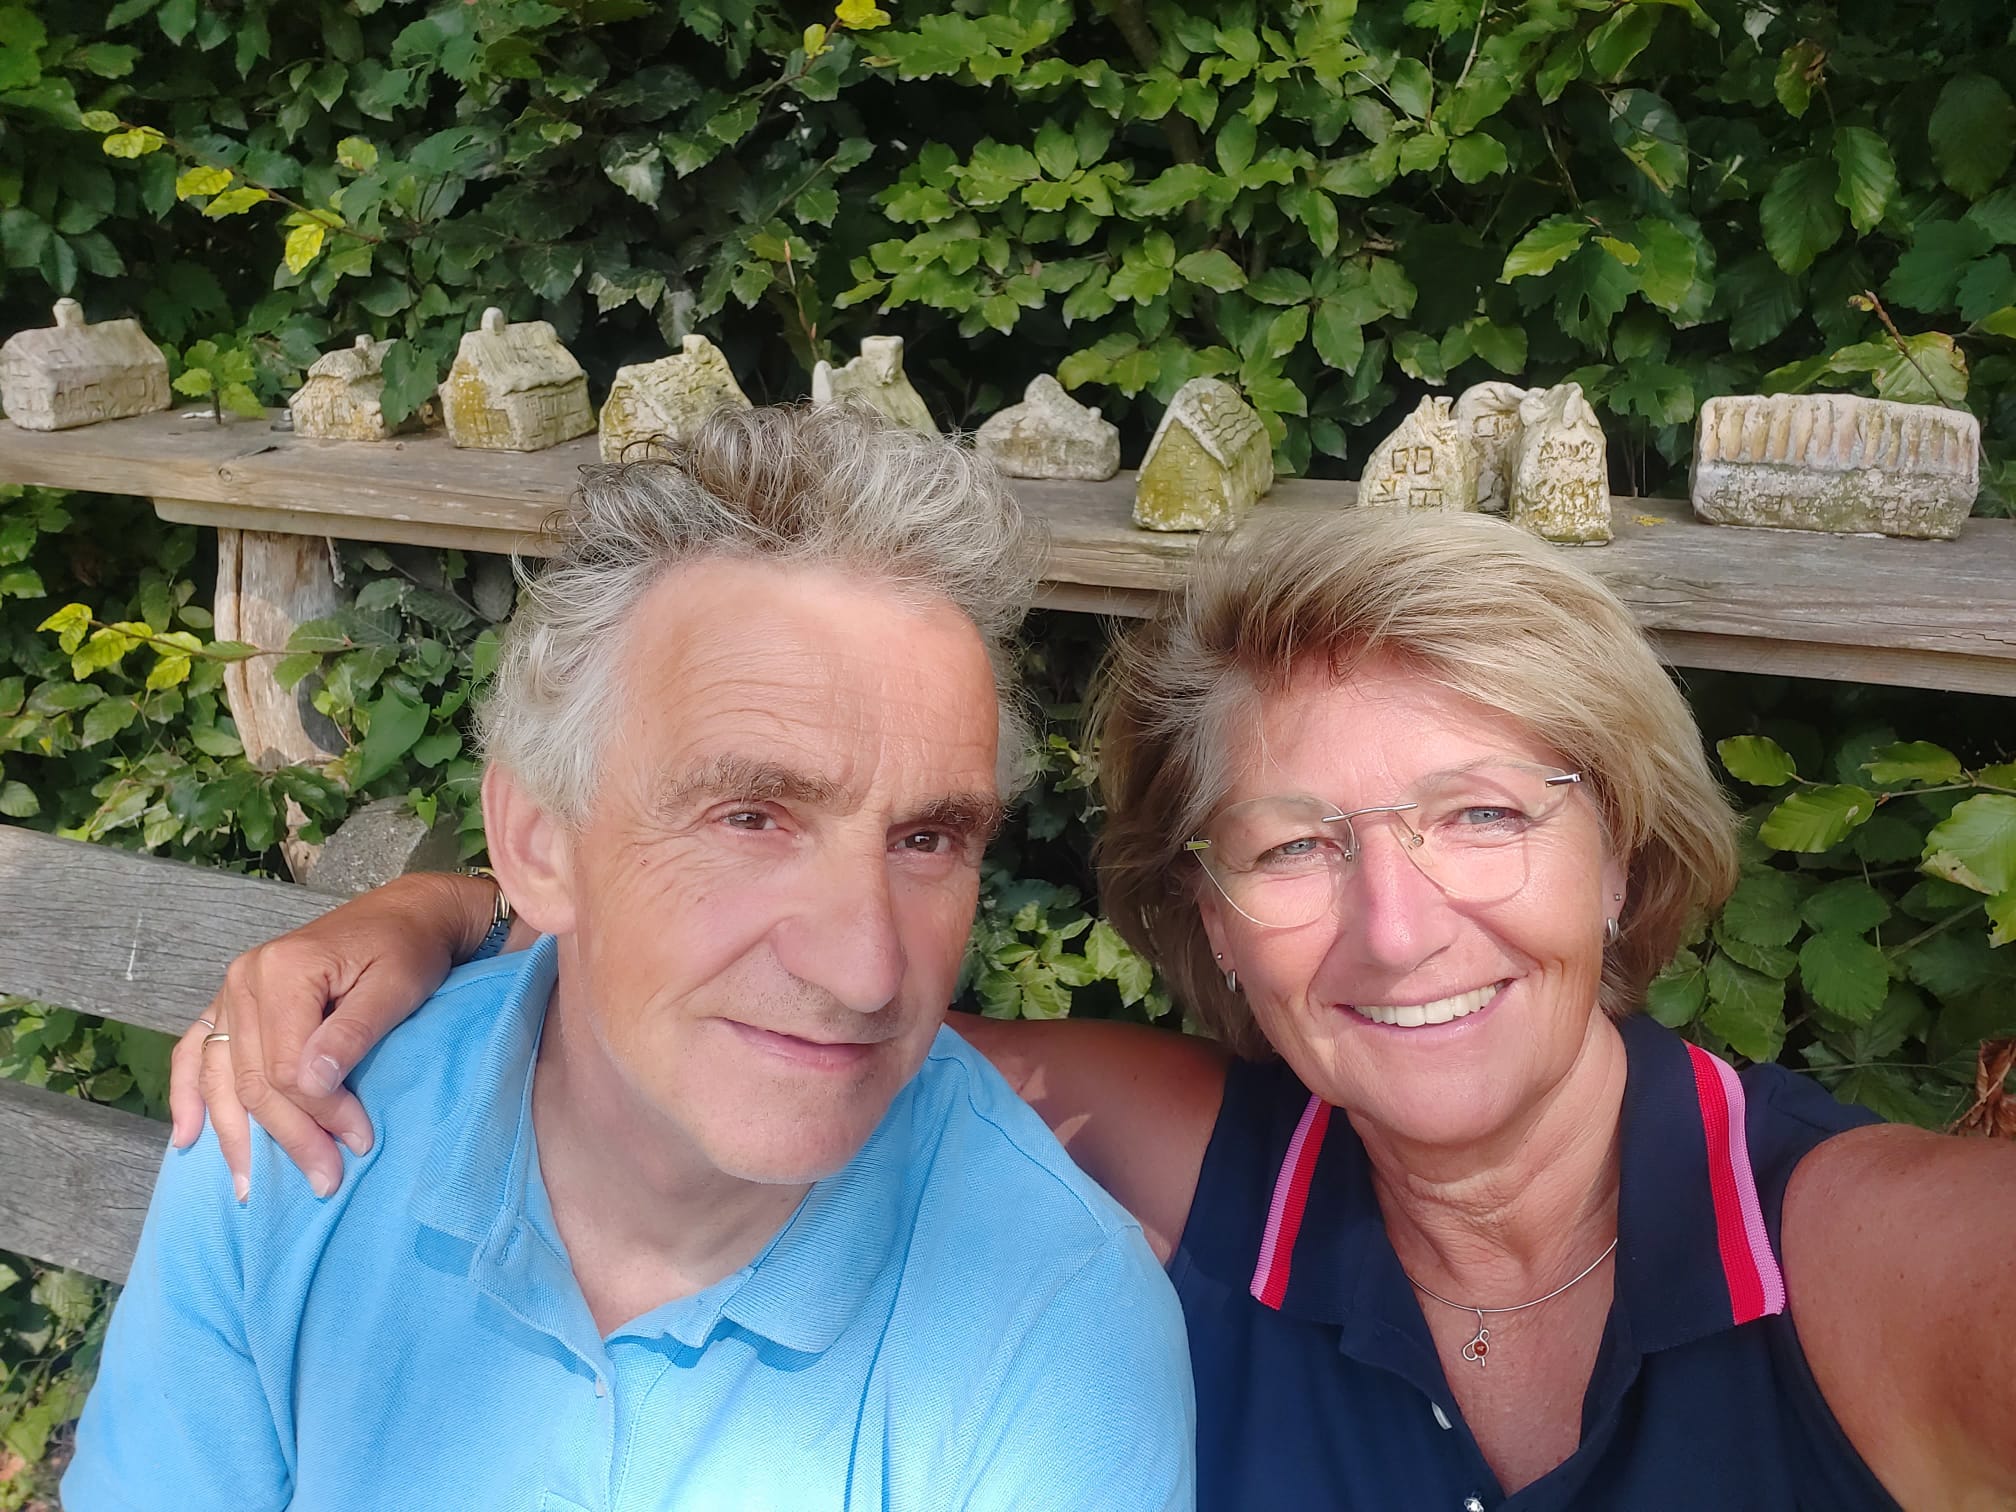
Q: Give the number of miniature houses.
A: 11